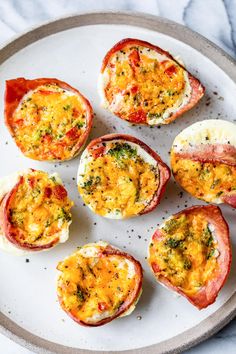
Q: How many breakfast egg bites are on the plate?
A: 7